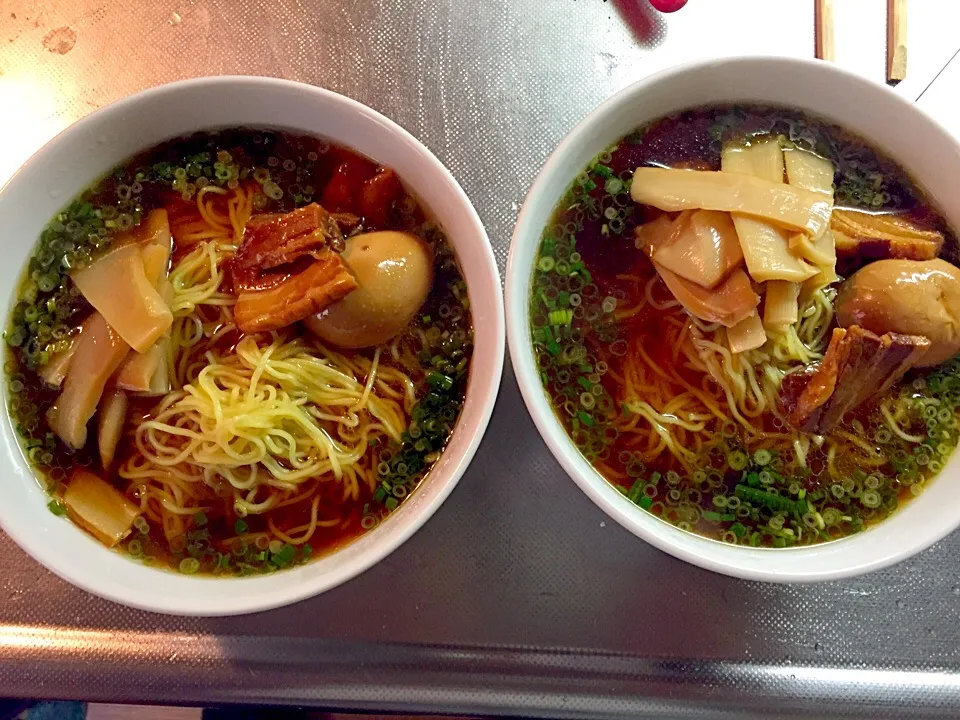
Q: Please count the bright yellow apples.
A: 0